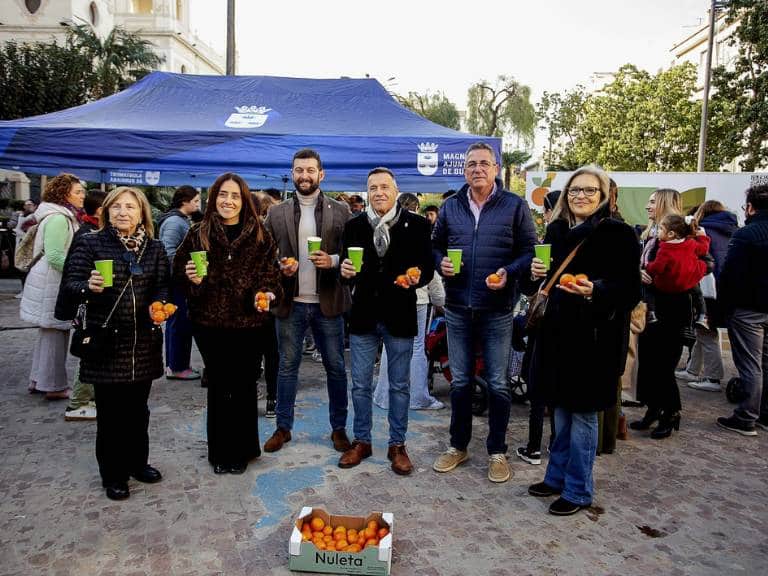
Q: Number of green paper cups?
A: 6